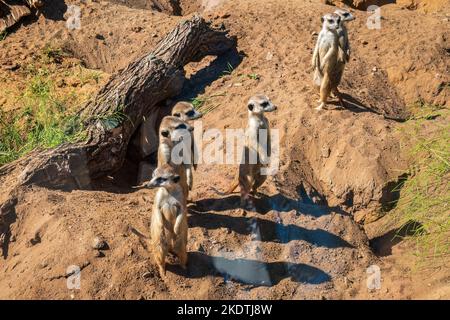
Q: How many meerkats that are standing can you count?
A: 6